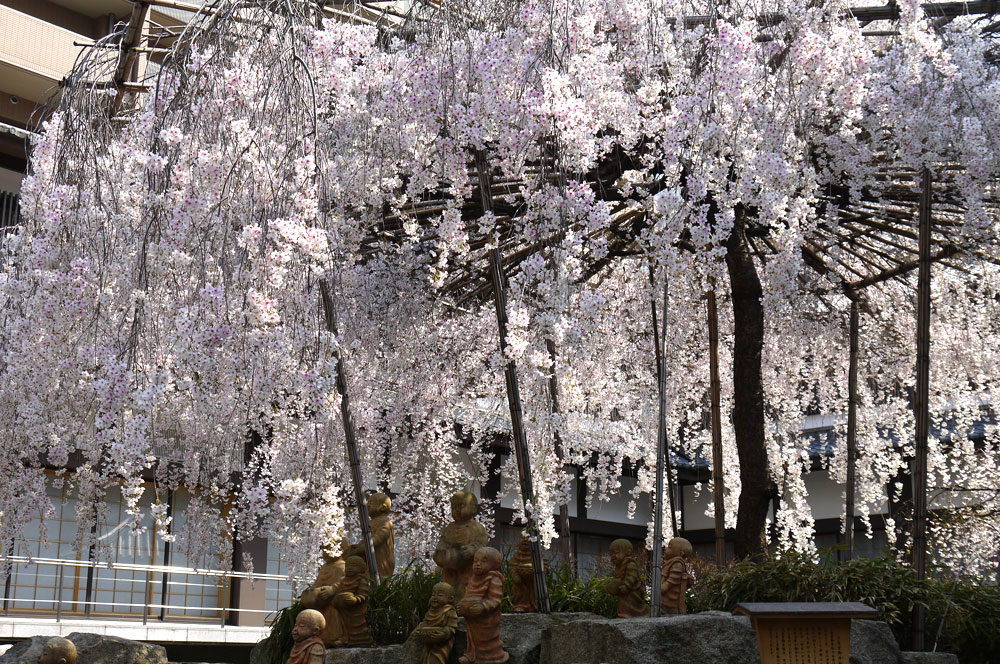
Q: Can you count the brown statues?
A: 11